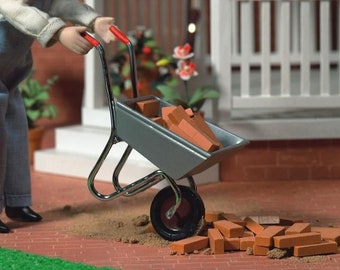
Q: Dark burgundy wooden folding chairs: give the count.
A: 0